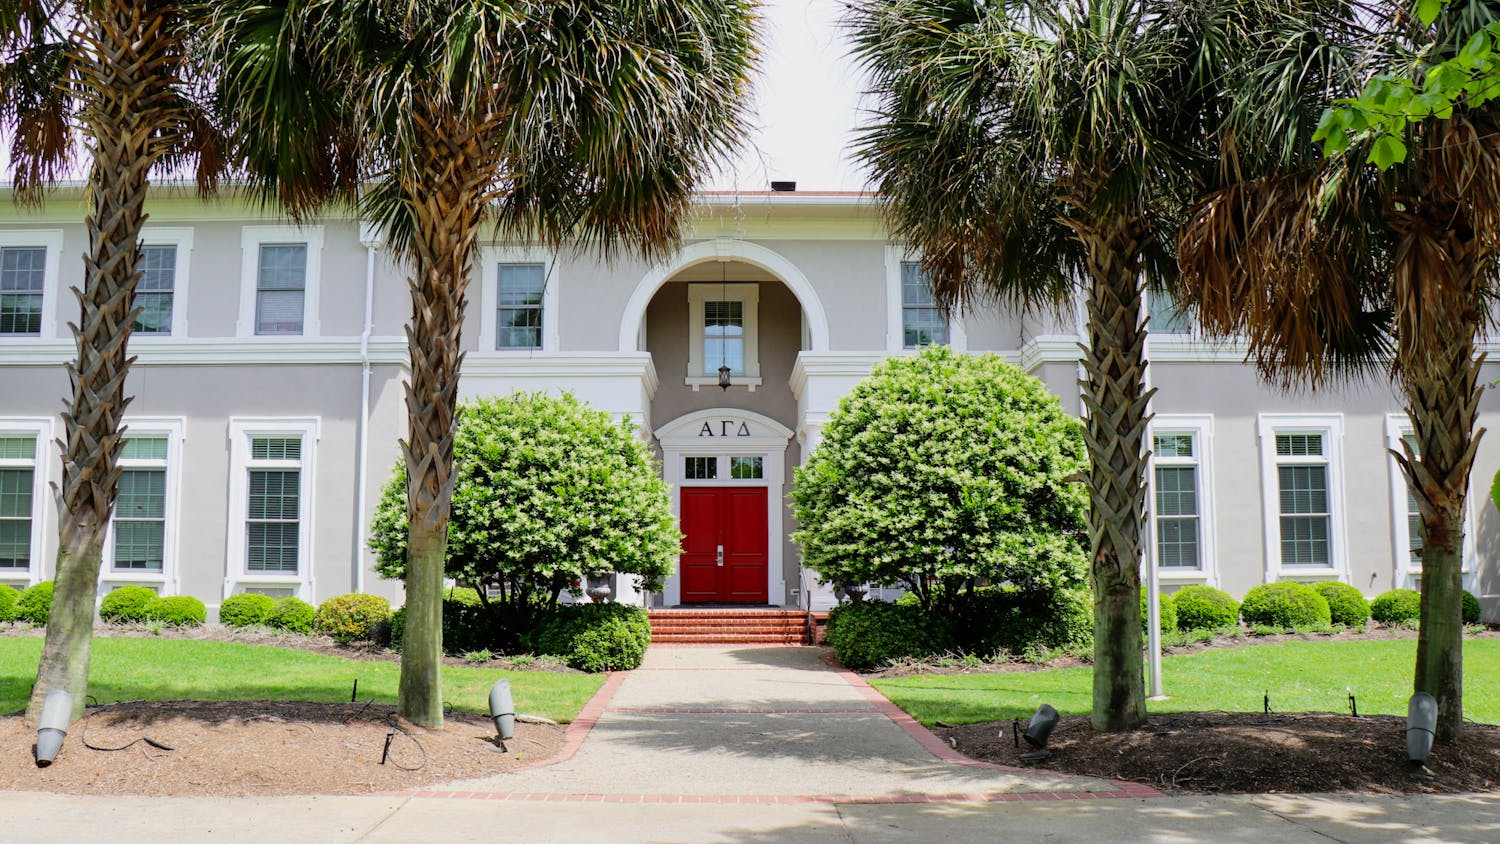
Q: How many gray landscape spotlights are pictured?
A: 4